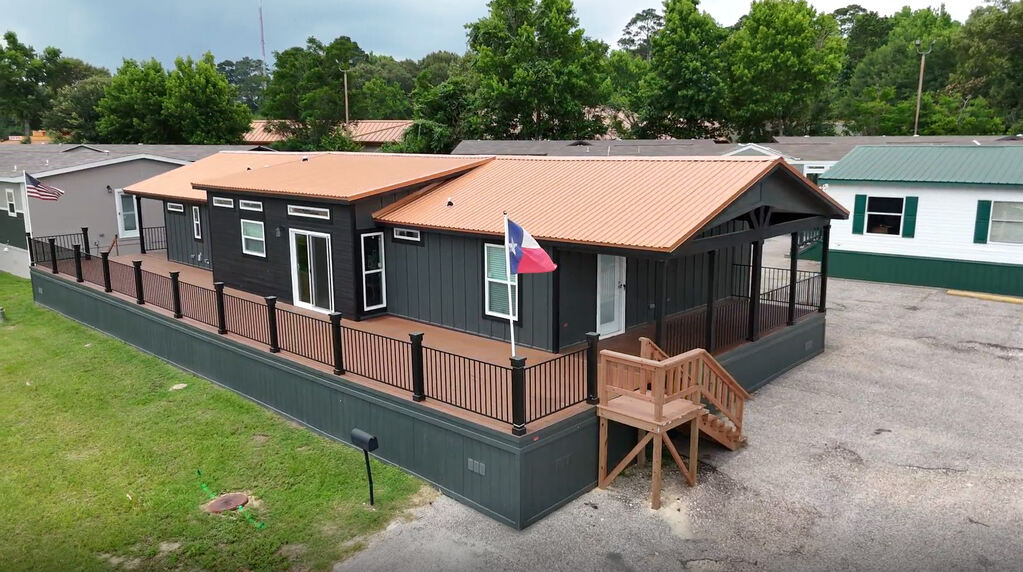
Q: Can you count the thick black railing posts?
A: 13